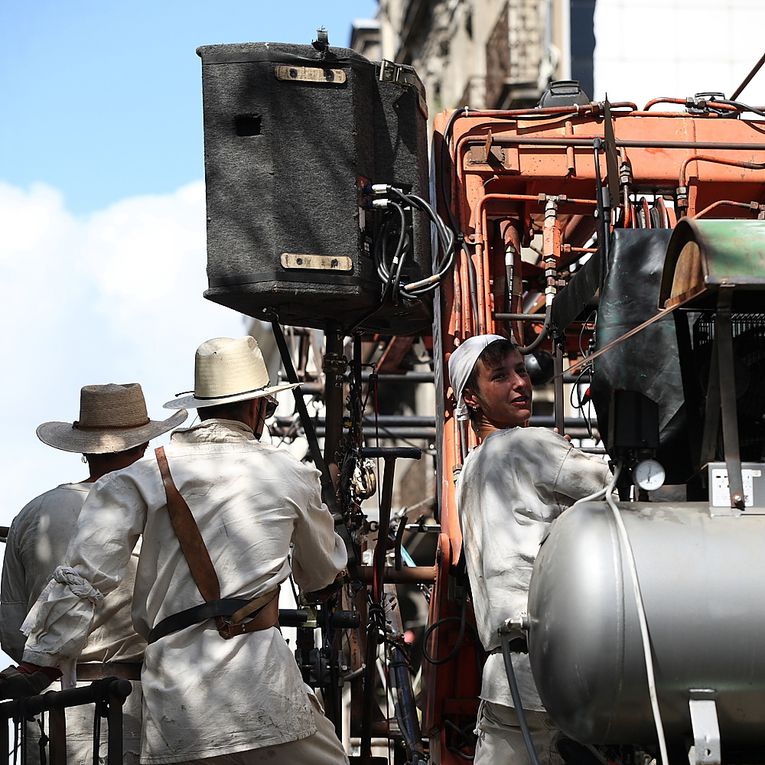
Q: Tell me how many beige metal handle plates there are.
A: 2